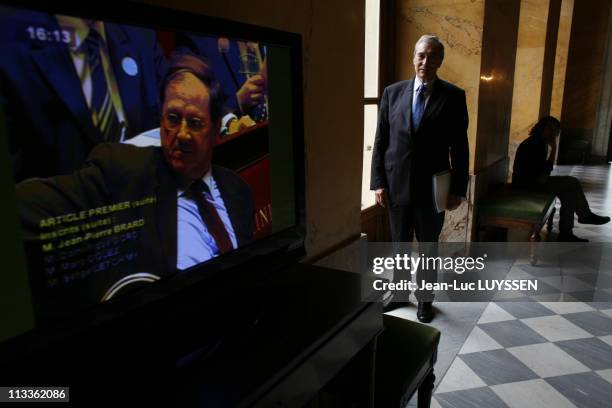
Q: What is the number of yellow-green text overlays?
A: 3